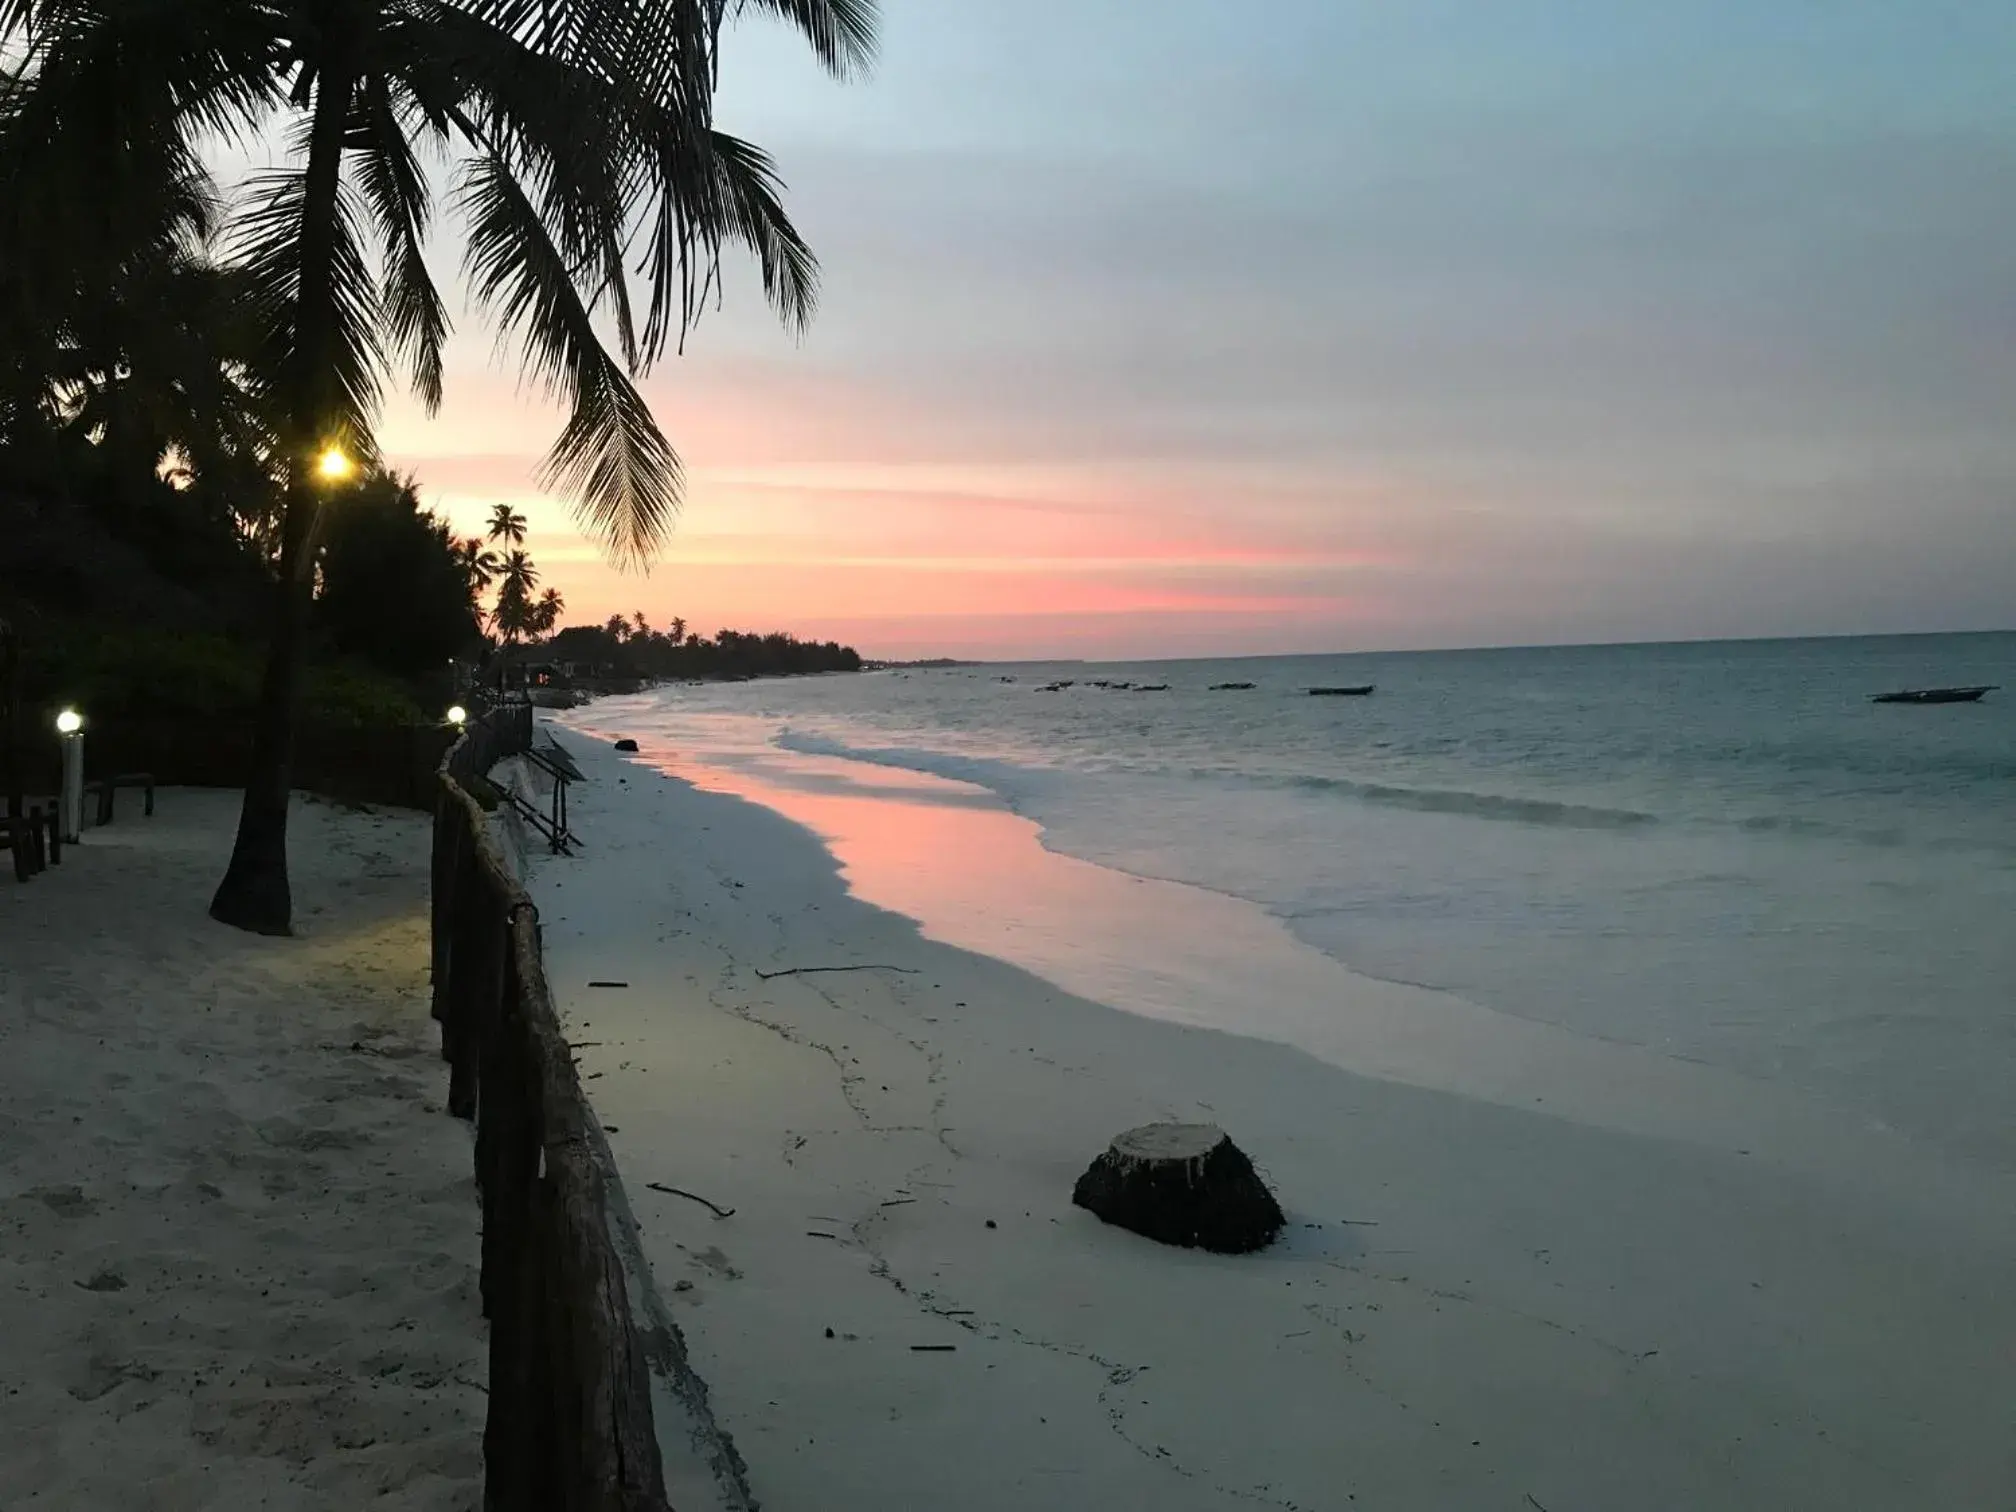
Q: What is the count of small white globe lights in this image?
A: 2